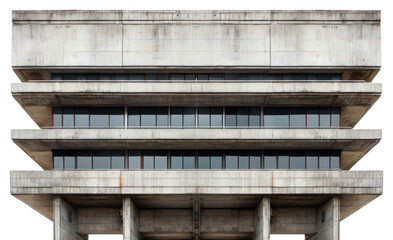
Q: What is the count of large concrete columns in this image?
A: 4